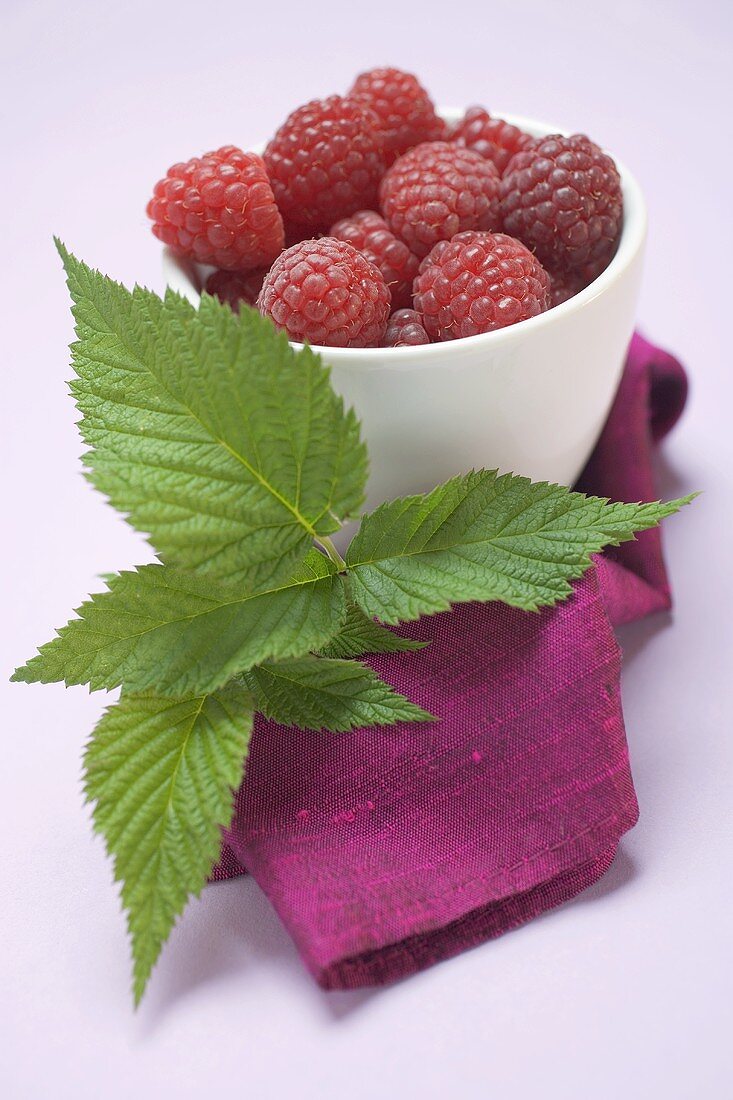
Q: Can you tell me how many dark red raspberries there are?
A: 1